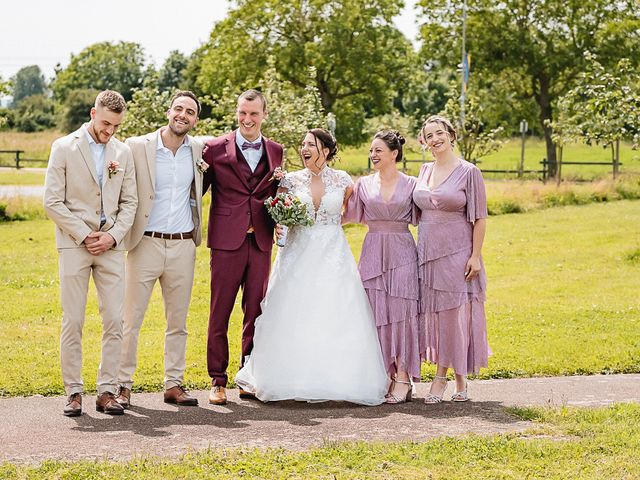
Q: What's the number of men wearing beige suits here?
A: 2